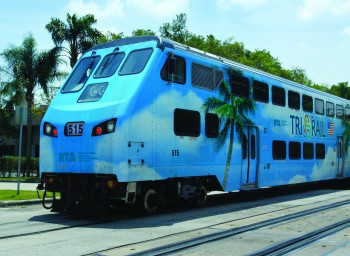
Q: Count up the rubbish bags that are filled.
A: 0